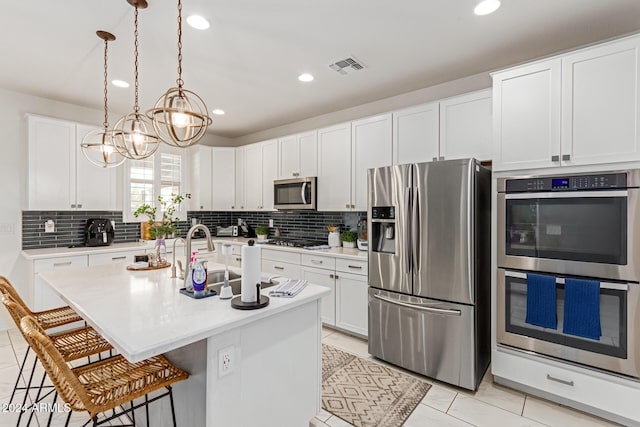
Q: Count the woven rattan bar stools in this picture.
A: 3